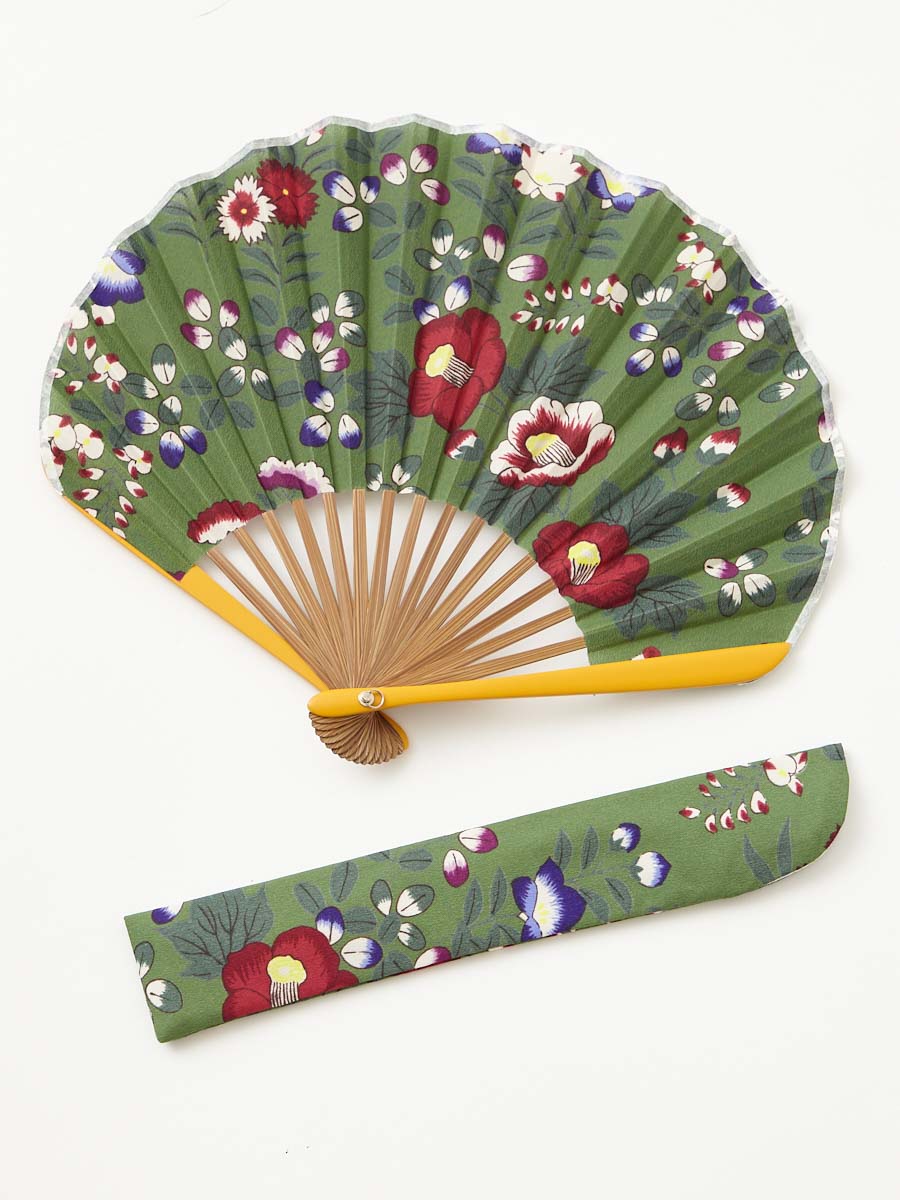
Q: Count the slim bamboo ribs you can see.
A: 15